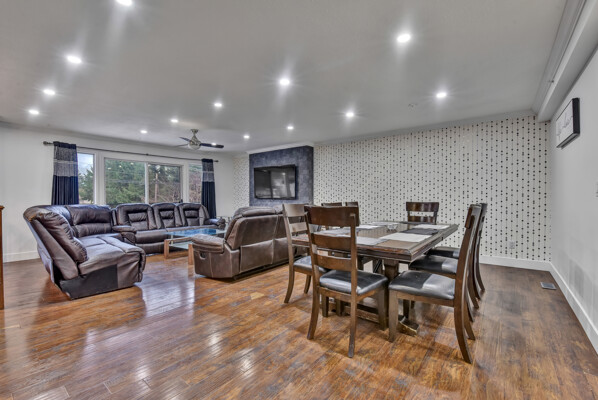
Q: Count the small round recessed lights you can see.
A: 14